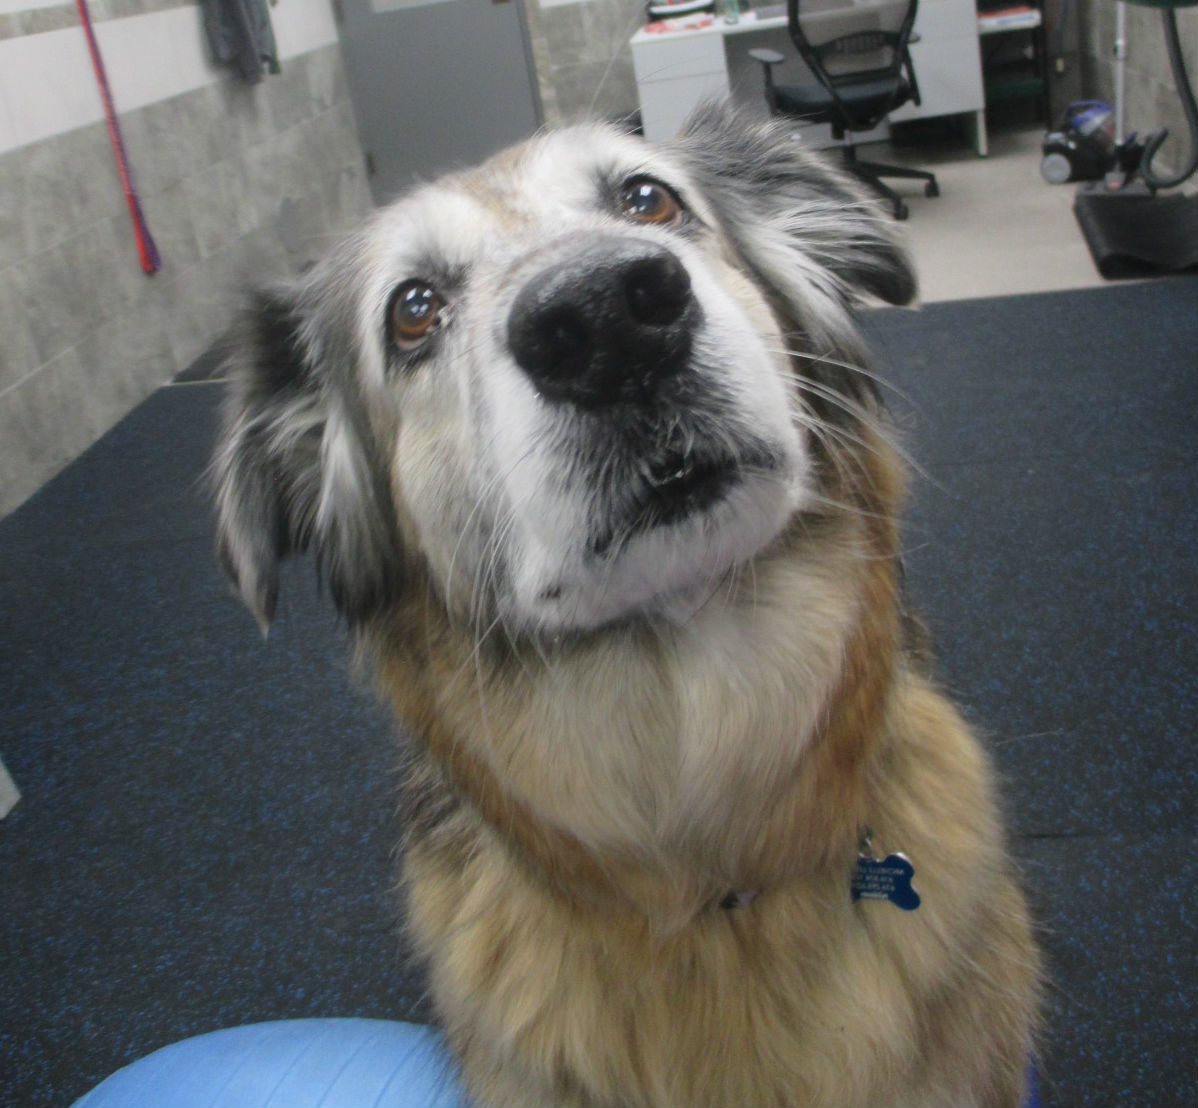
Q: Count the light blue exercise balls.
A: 1